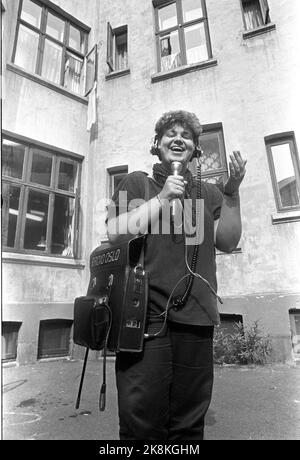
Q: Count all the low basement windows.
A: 4